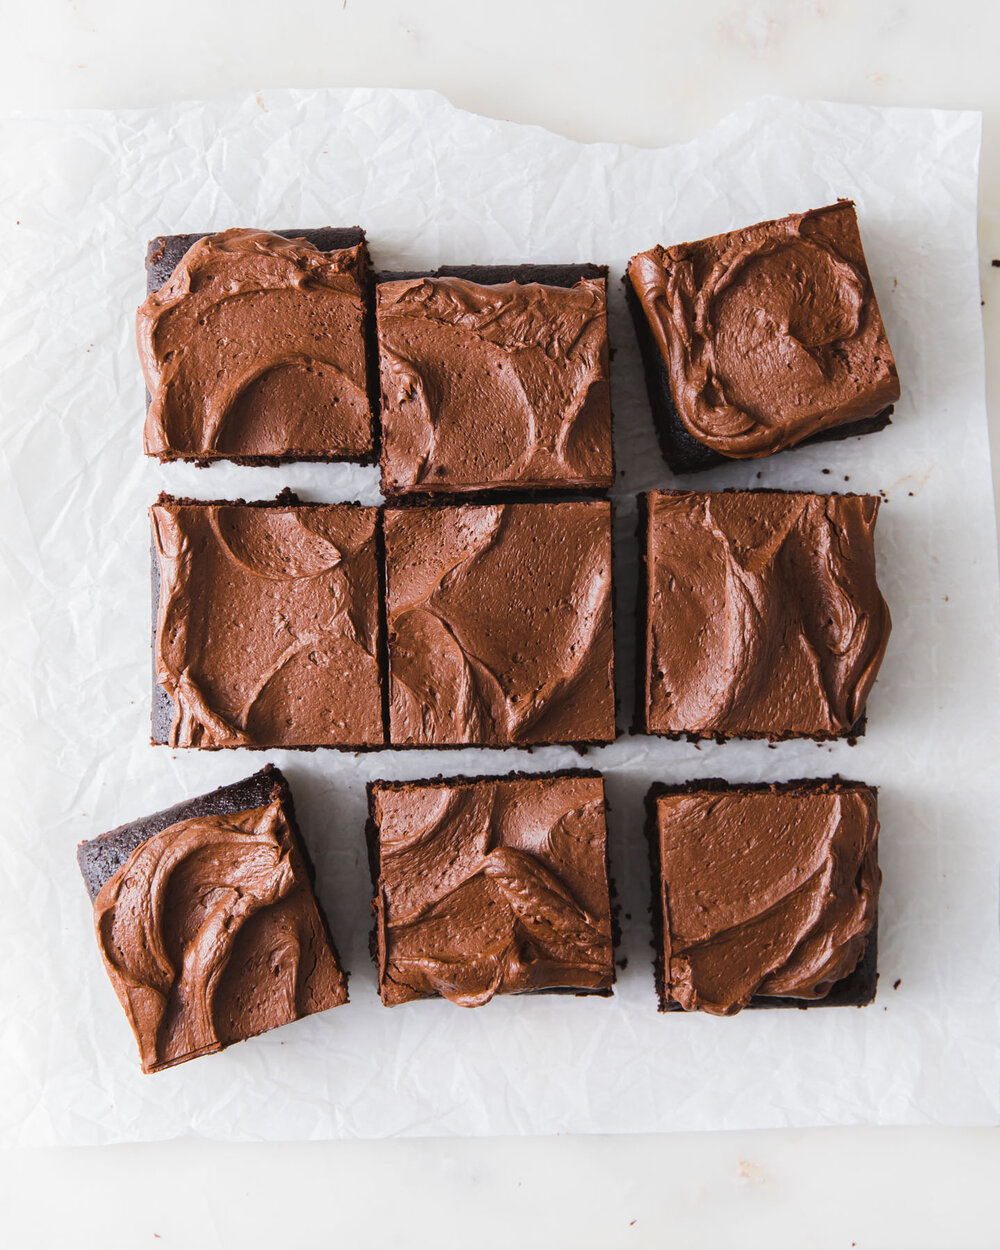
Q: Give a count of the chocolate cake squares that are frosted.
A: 9